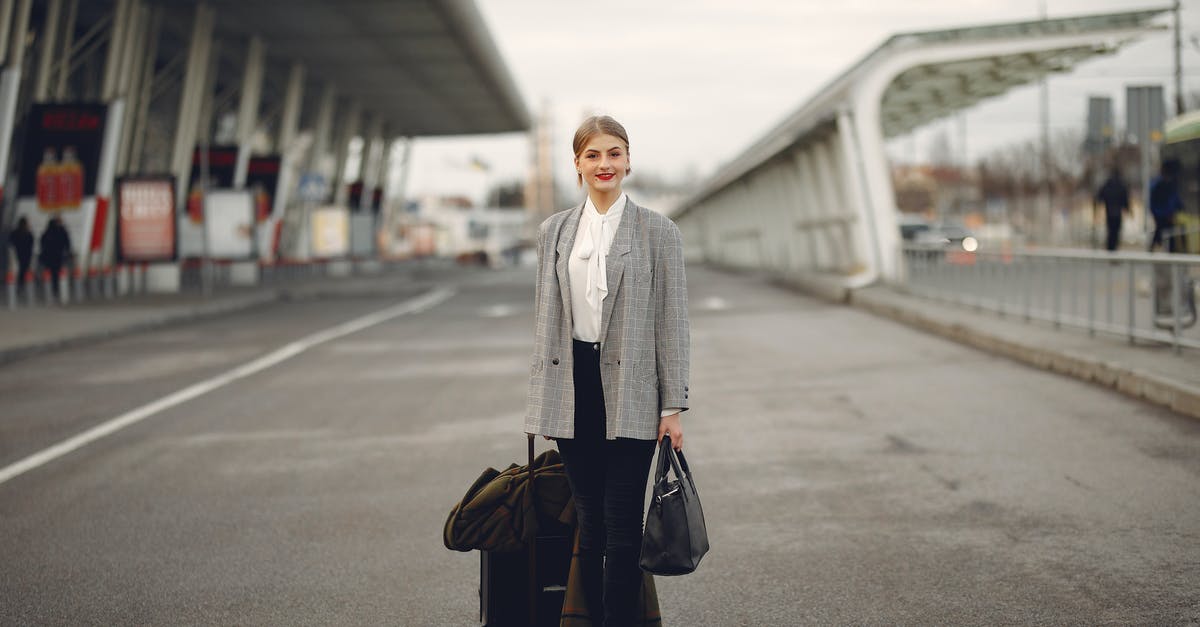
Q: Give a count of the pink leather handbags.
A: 0